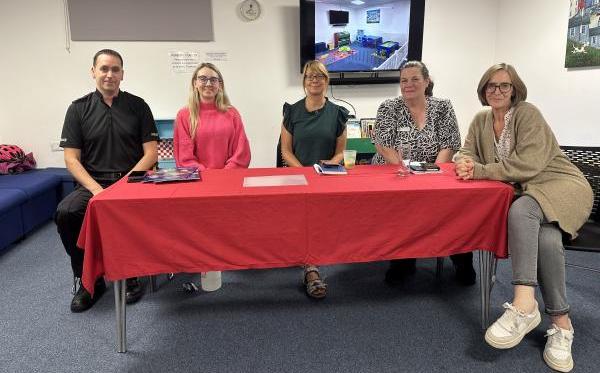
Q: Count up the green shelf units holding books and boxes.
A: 1